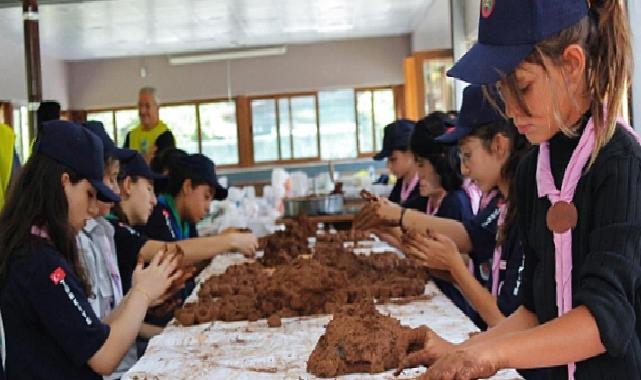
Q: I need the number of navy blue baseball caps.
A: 7